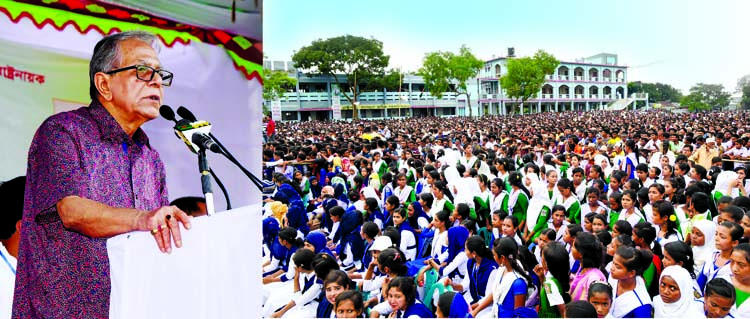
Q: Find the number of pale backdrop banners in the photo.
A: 1